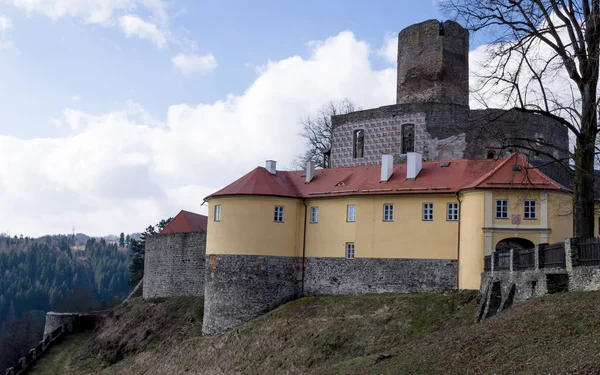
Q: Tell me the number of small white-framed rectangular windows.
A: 10